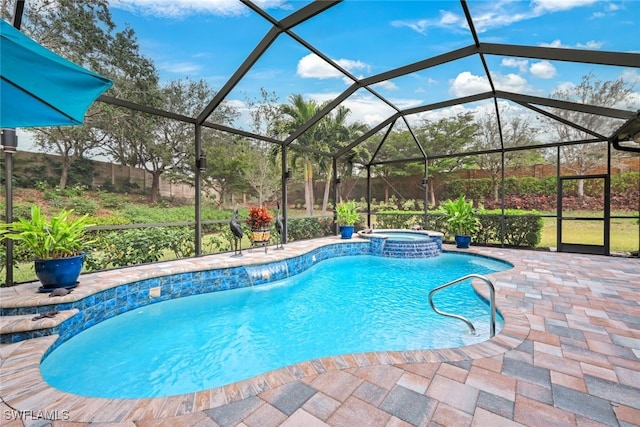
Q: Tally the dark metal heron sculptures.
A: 2